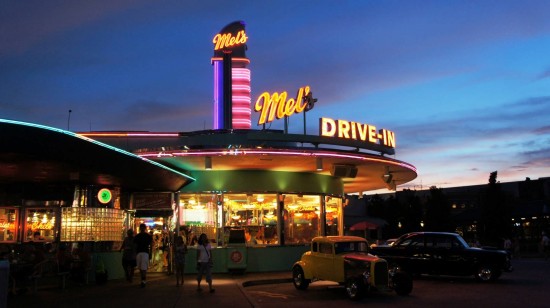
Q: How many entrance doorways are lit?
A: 1